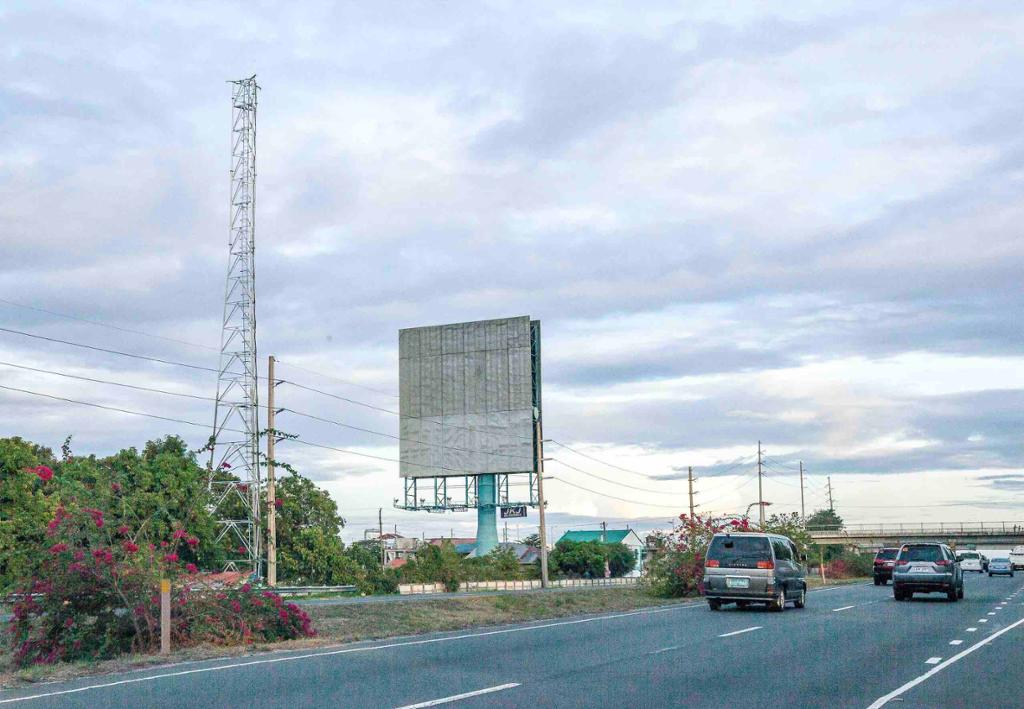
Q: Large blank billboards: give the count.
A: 1